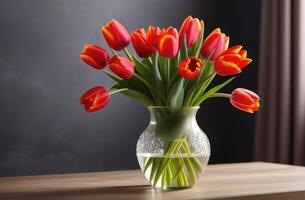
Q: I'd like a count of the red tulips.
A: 12